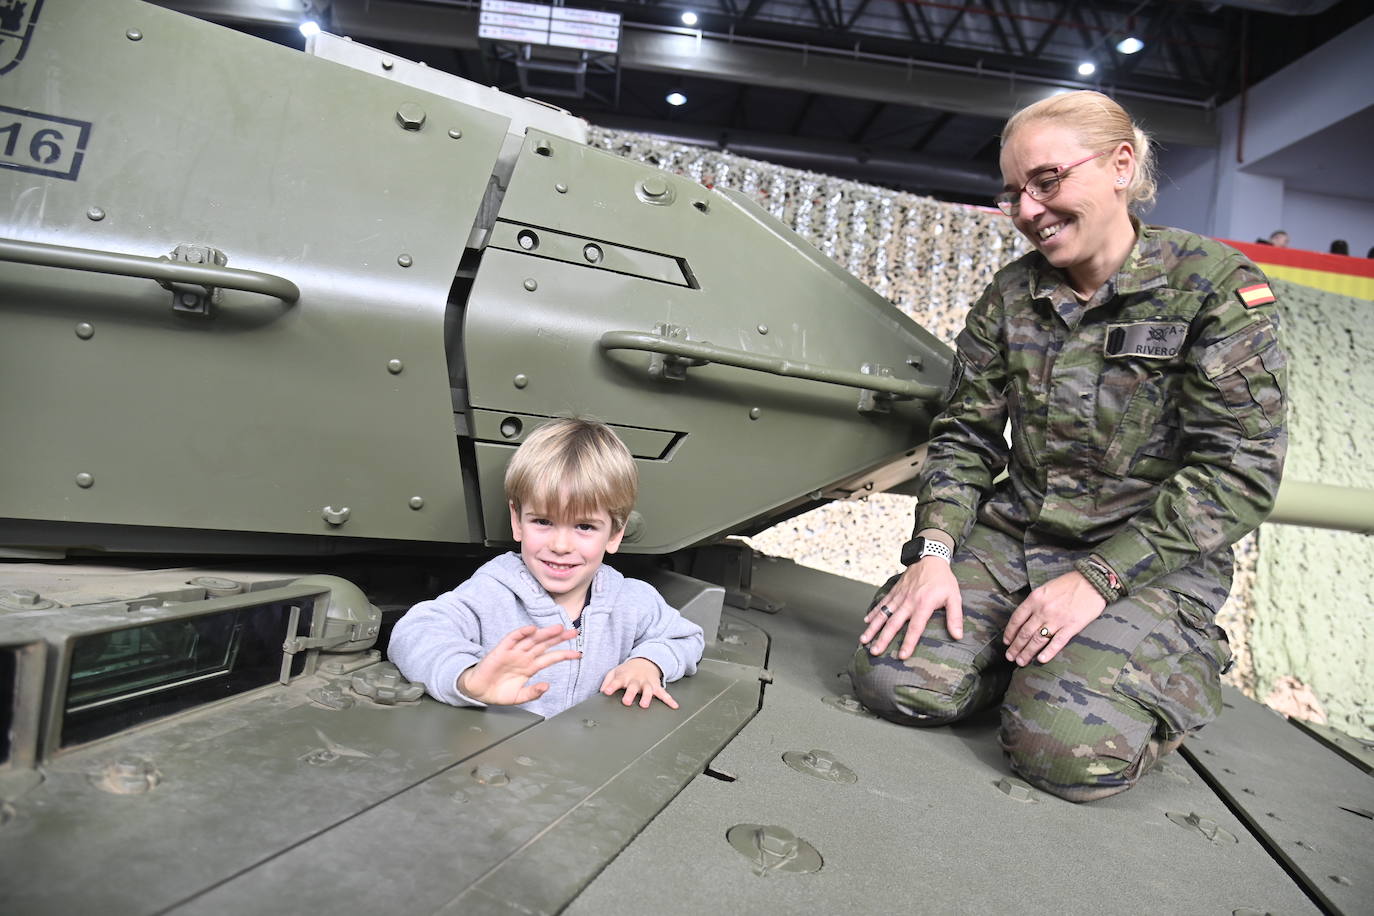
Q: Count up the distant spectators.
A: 3